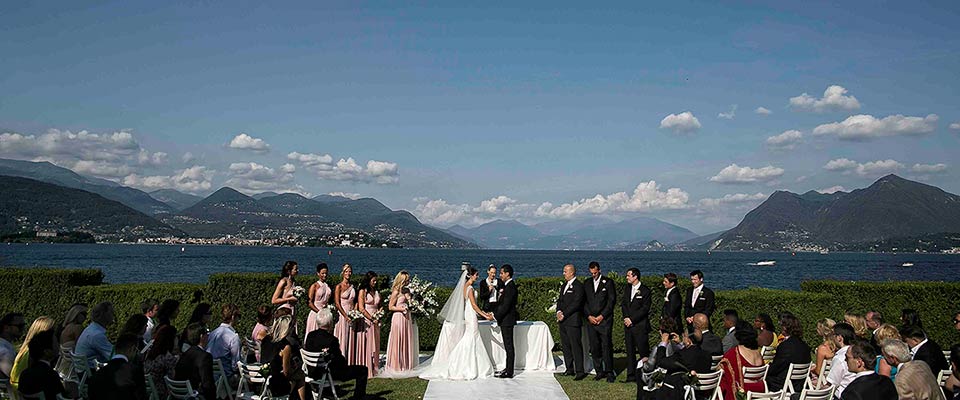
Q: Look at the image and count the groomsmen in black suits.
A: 5